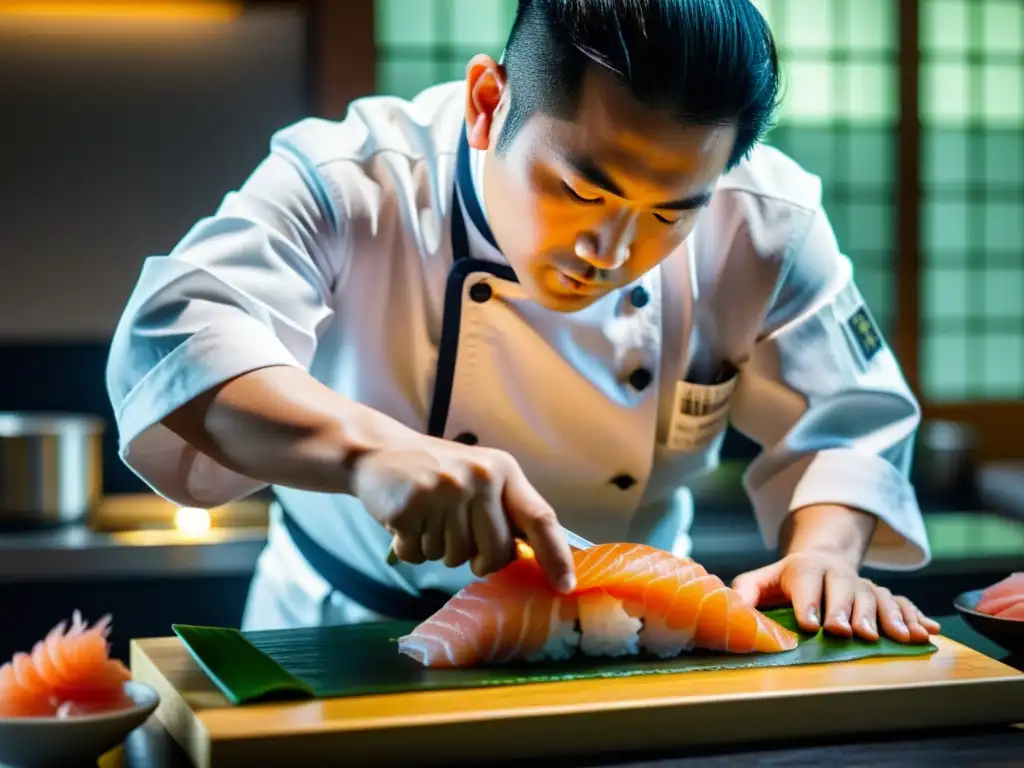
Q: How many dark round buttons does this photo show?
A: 5